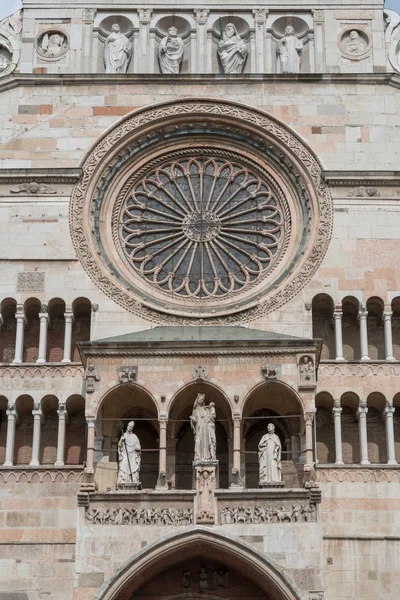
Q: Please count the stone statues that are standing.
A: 7